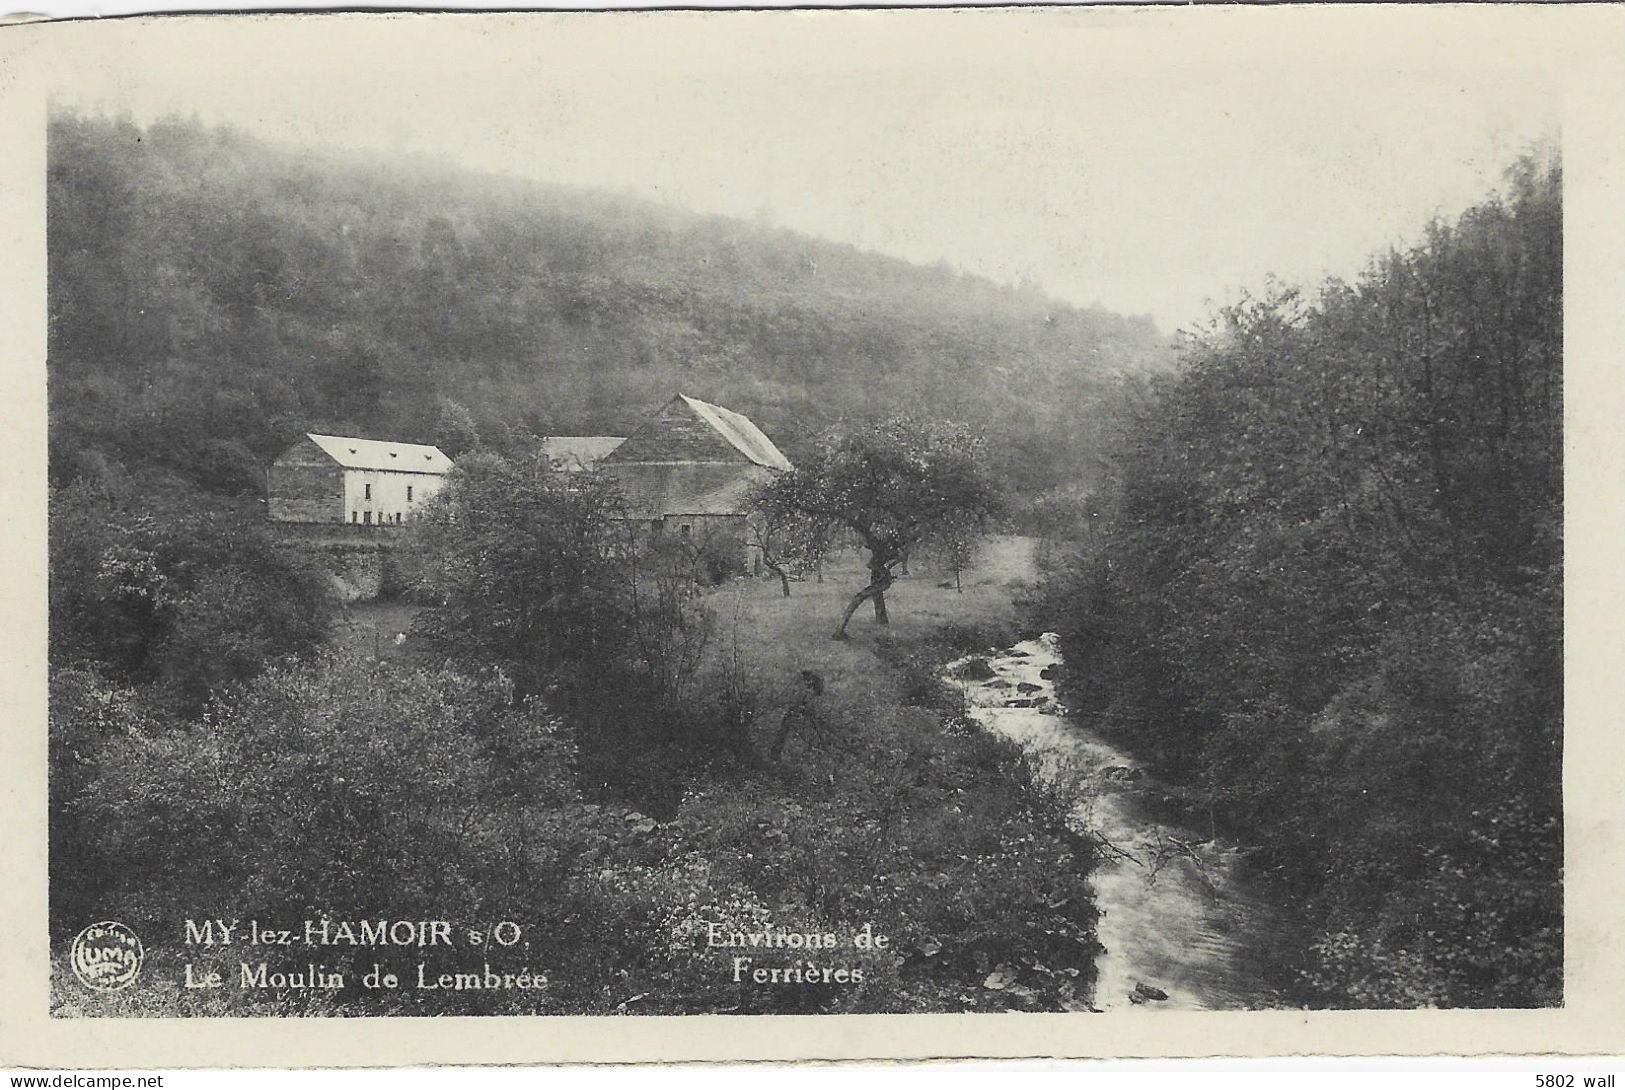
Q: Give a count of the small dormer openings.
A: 3